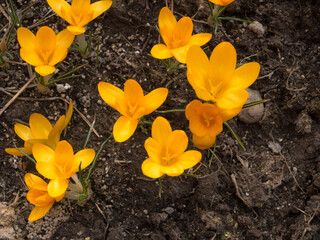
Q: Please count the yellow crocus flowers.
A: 11